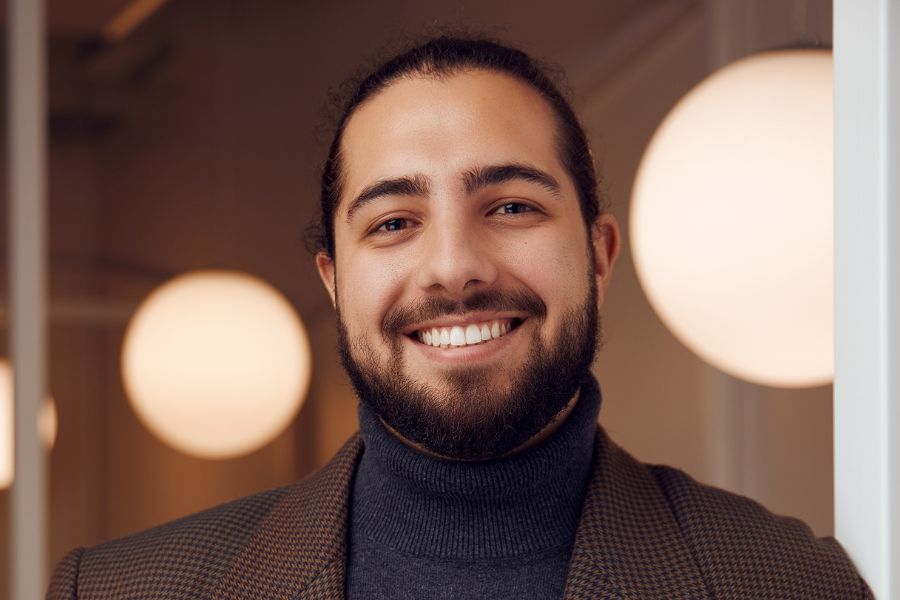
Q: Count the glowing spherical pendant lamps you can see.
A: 3